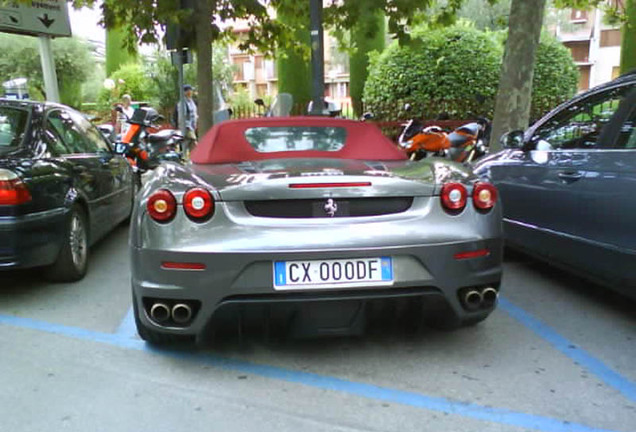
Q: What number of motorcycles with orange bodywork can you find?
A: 2